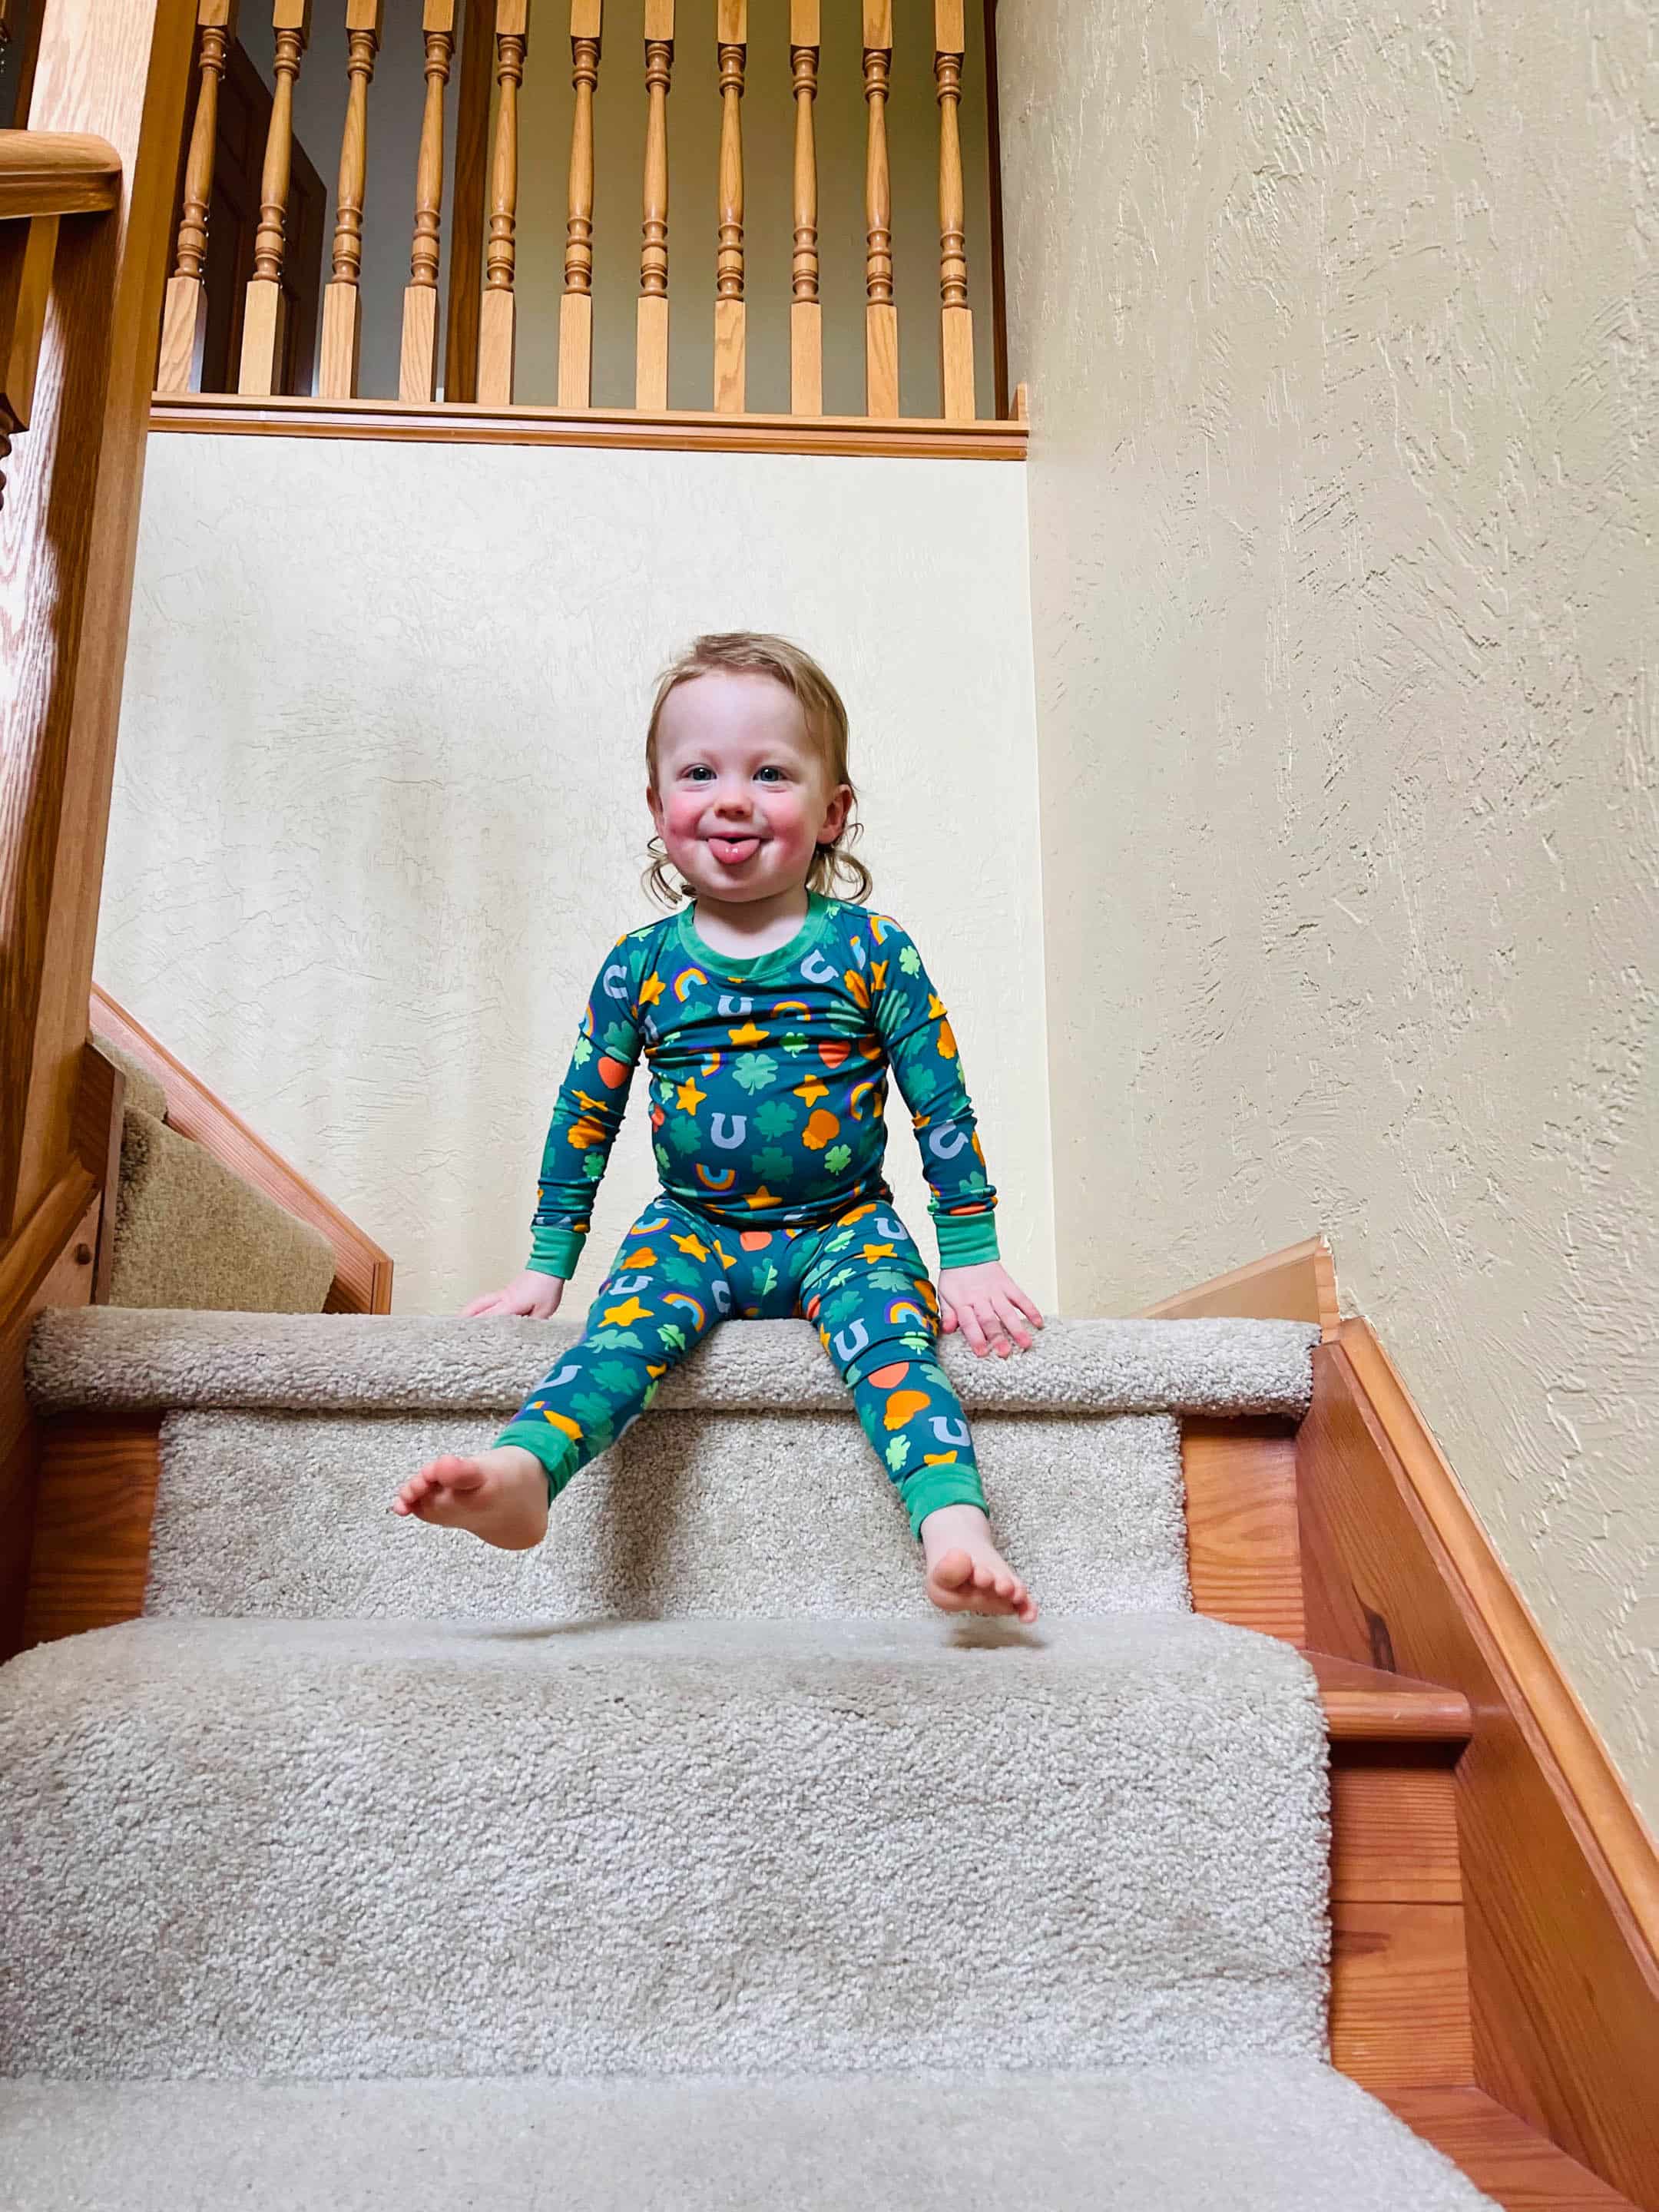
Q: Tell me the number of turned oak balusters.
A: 11